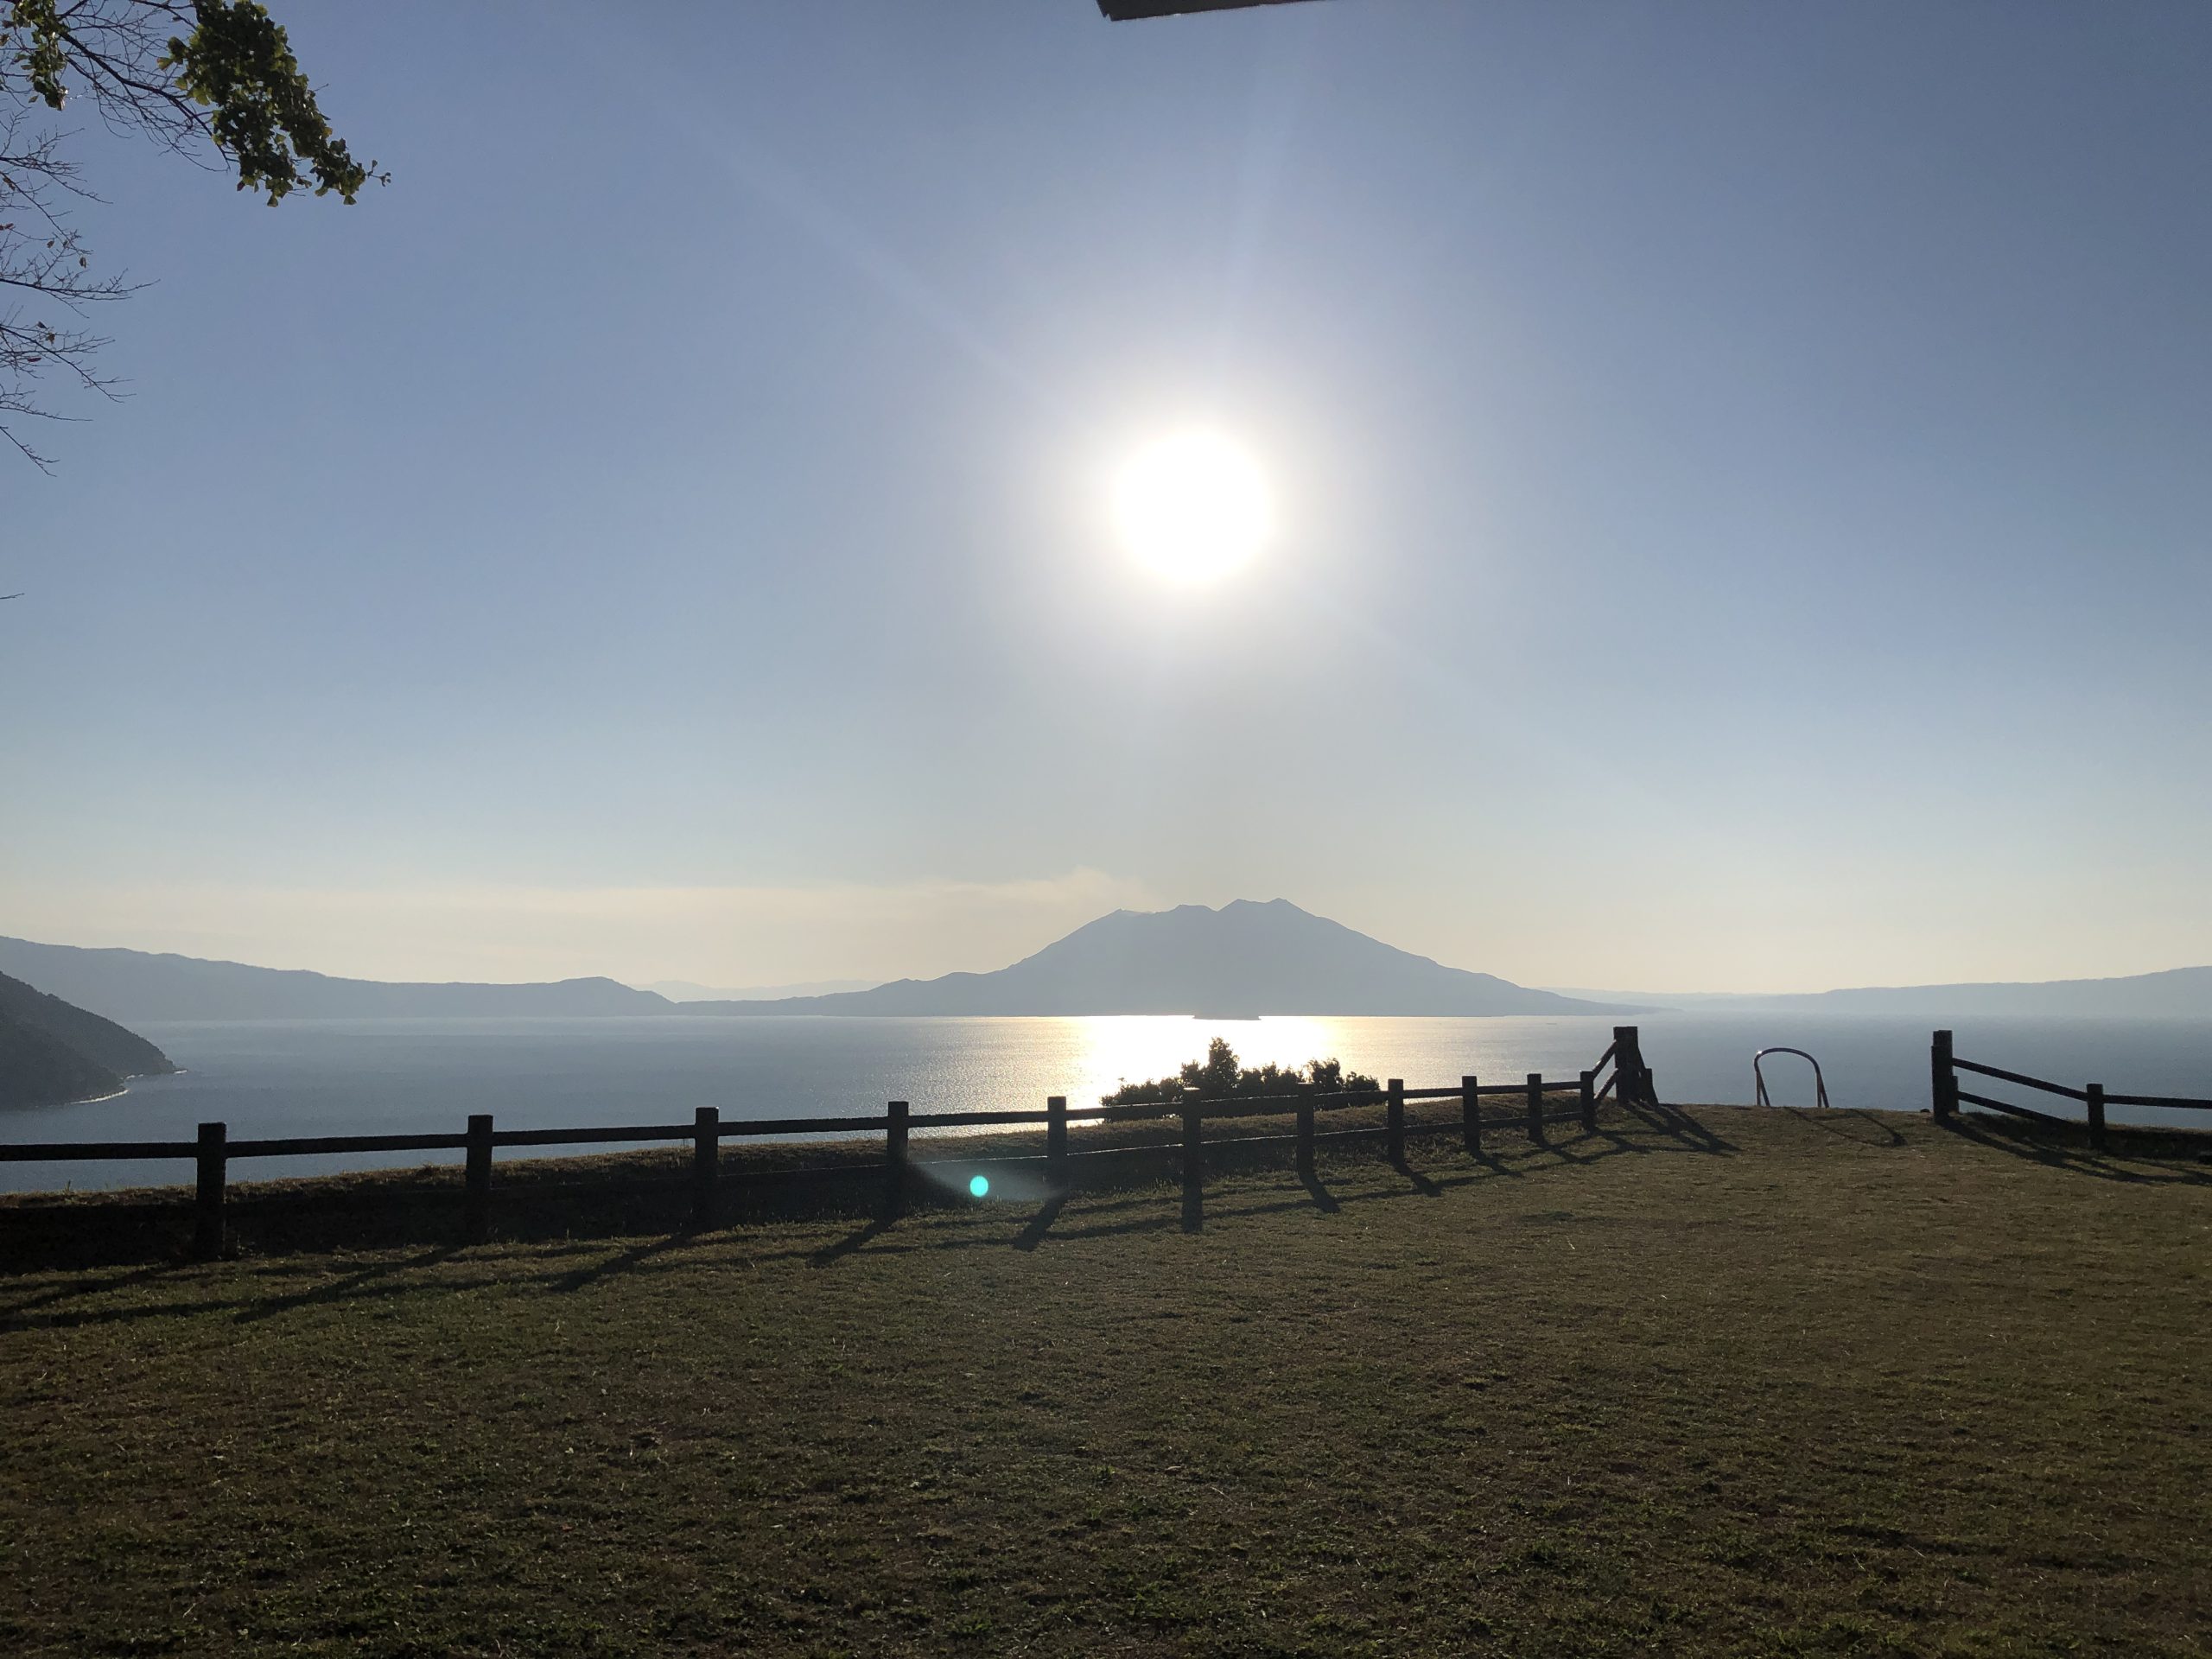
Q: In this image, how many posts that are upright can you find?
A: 14